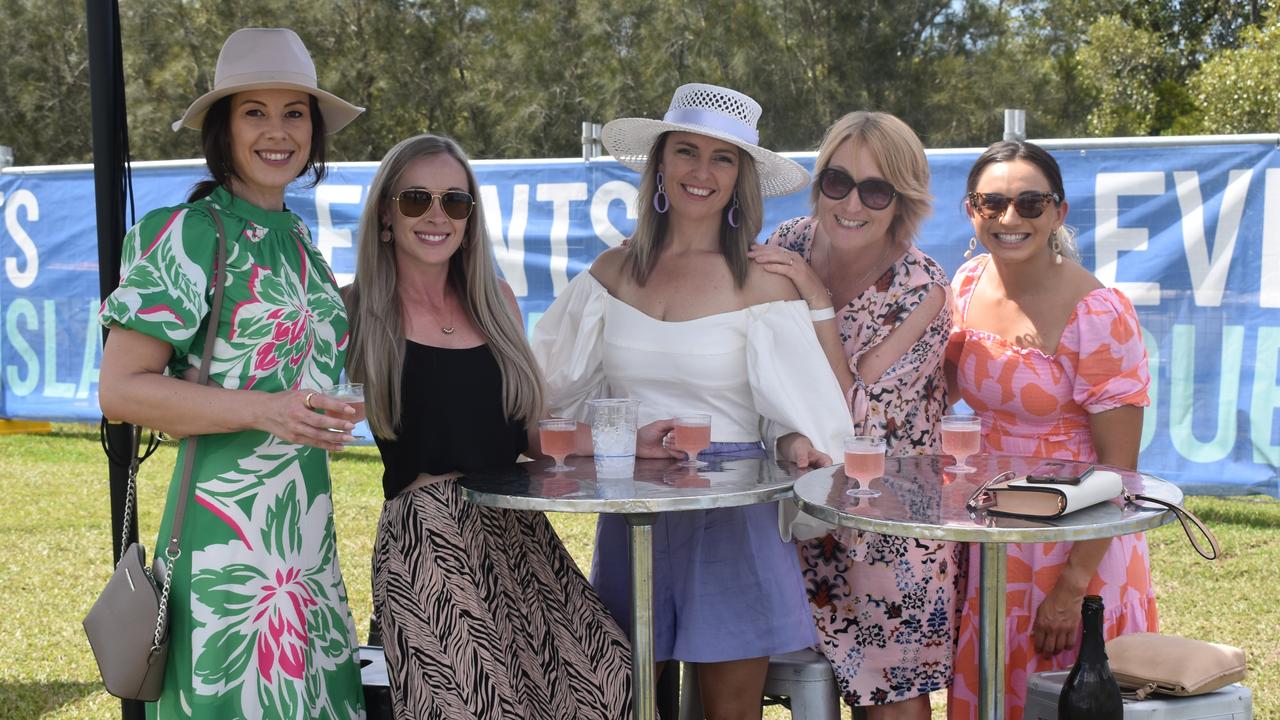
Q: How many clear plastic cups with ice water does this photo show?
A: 1